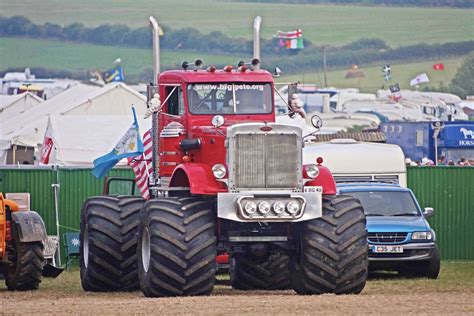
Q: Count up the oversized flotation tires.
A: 4